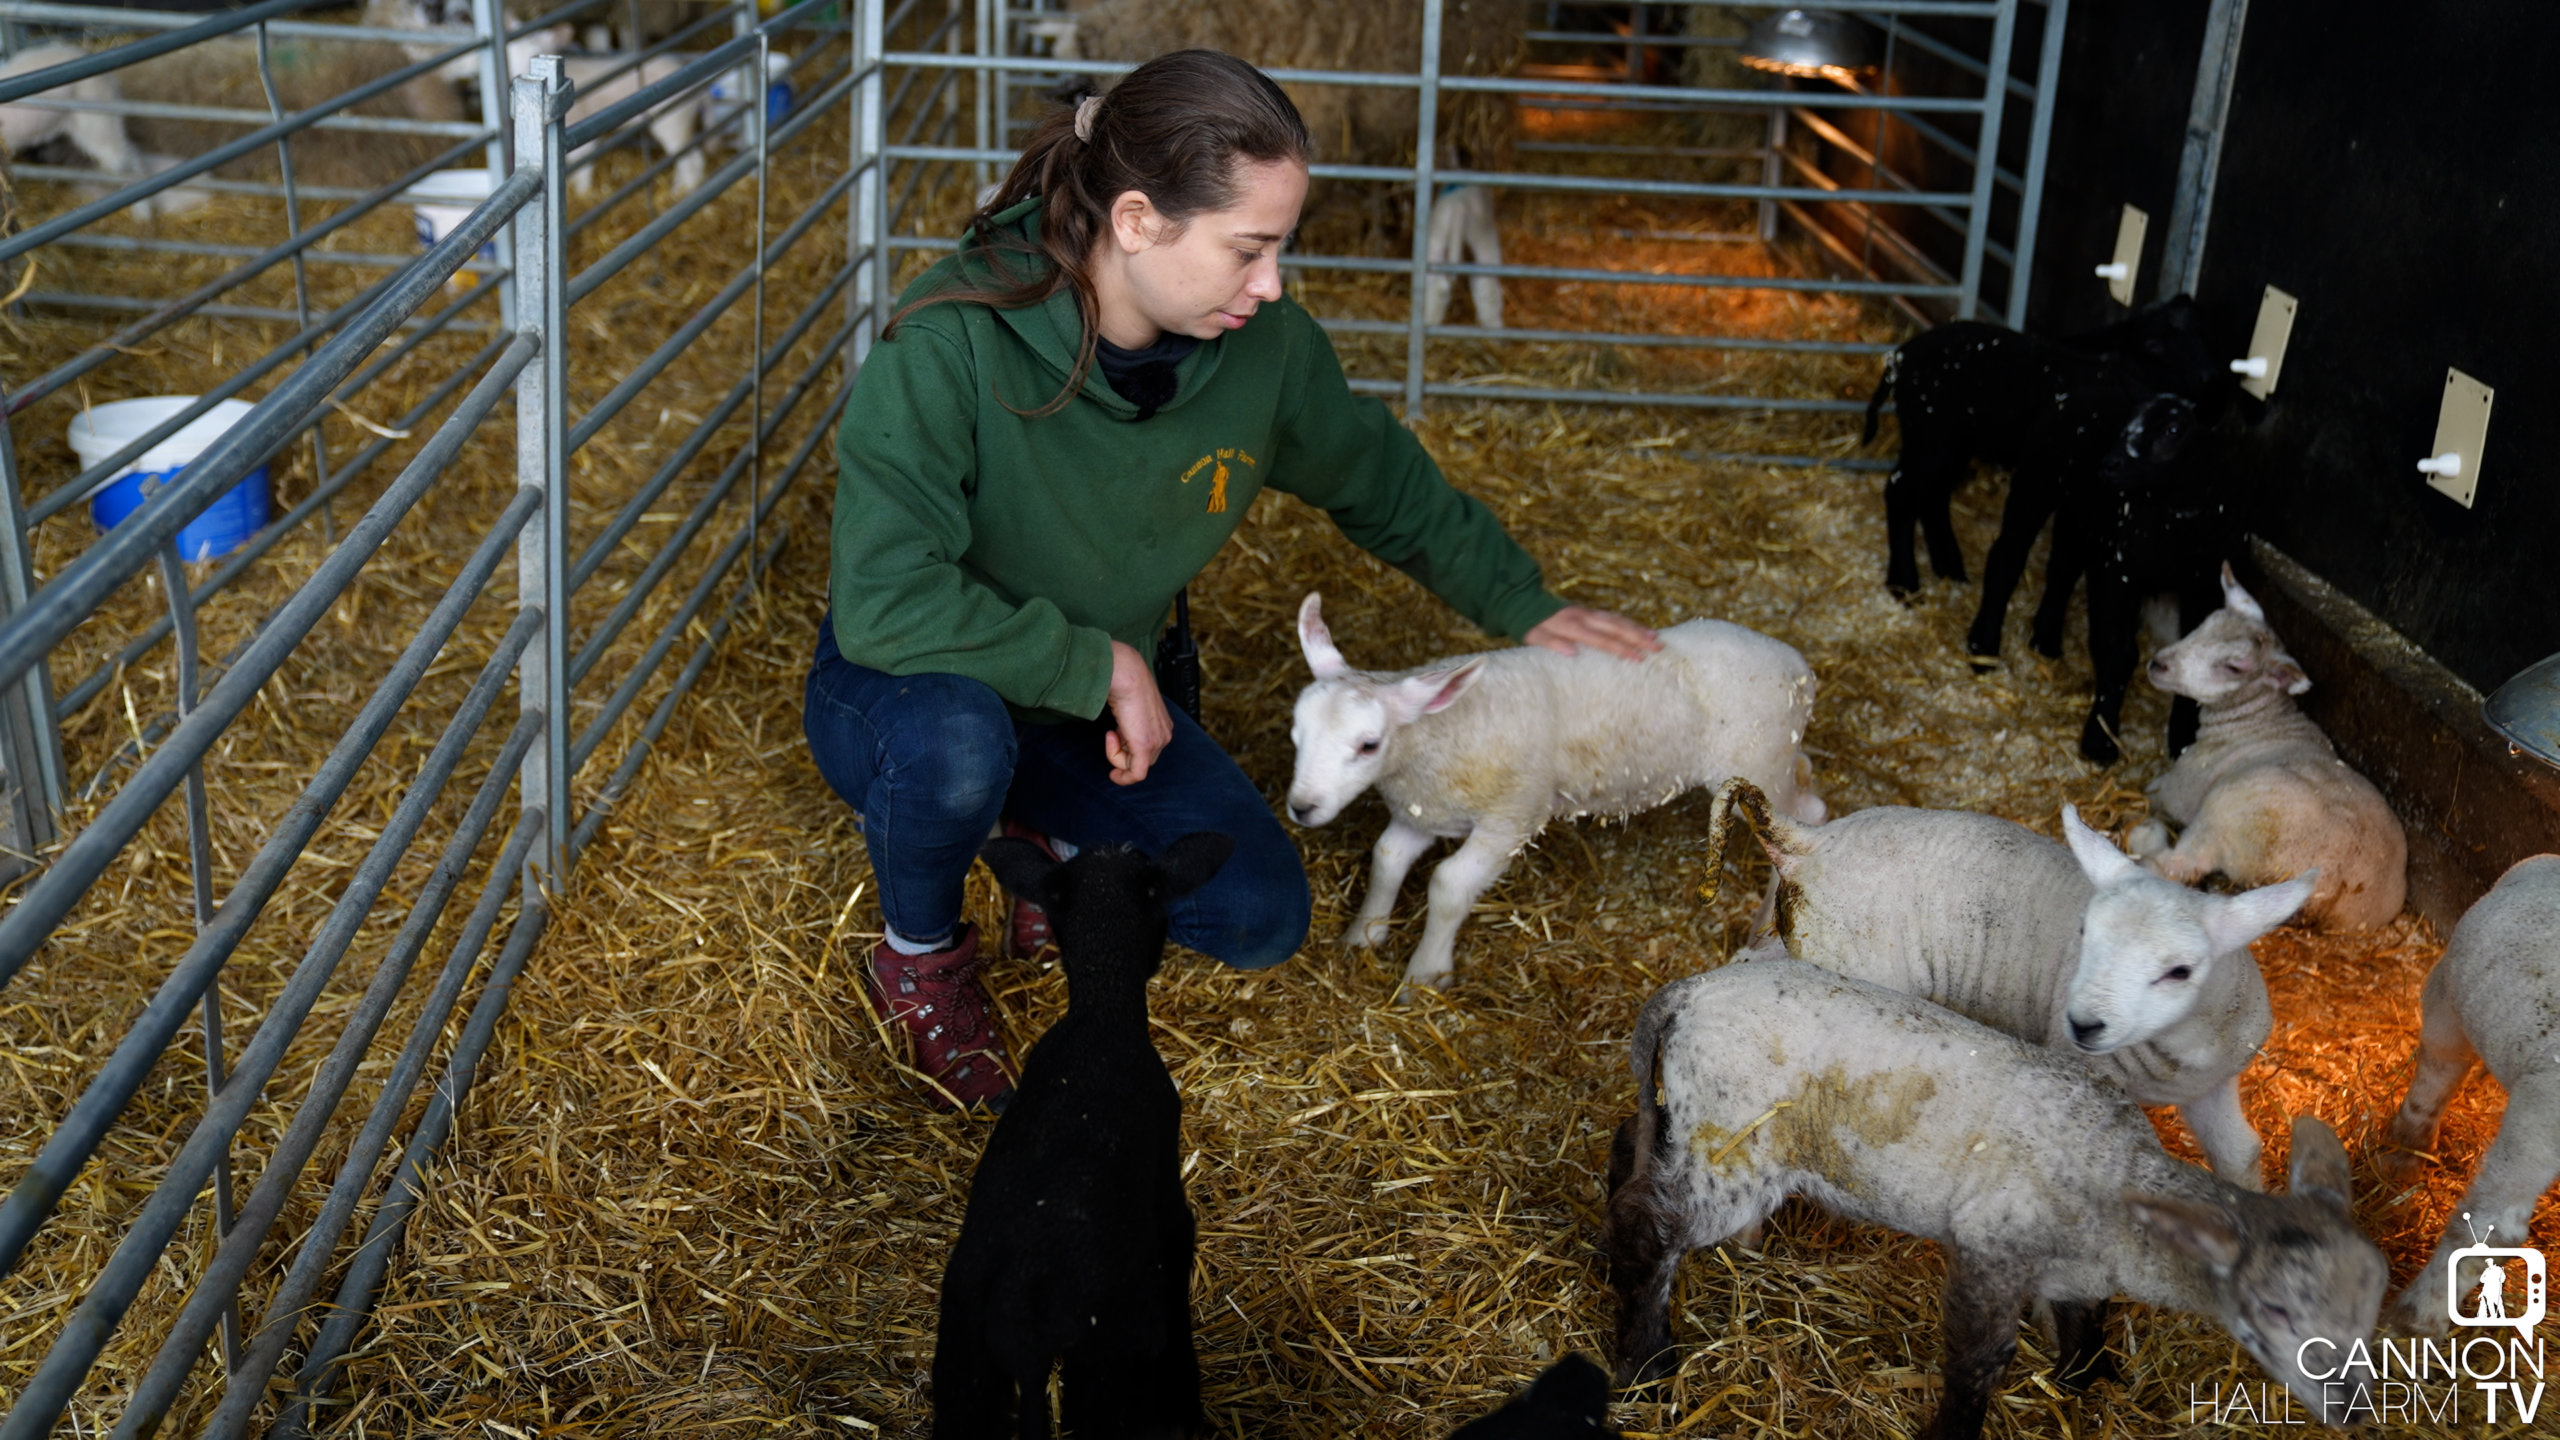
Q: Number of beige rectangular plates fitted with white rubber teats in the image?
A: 3